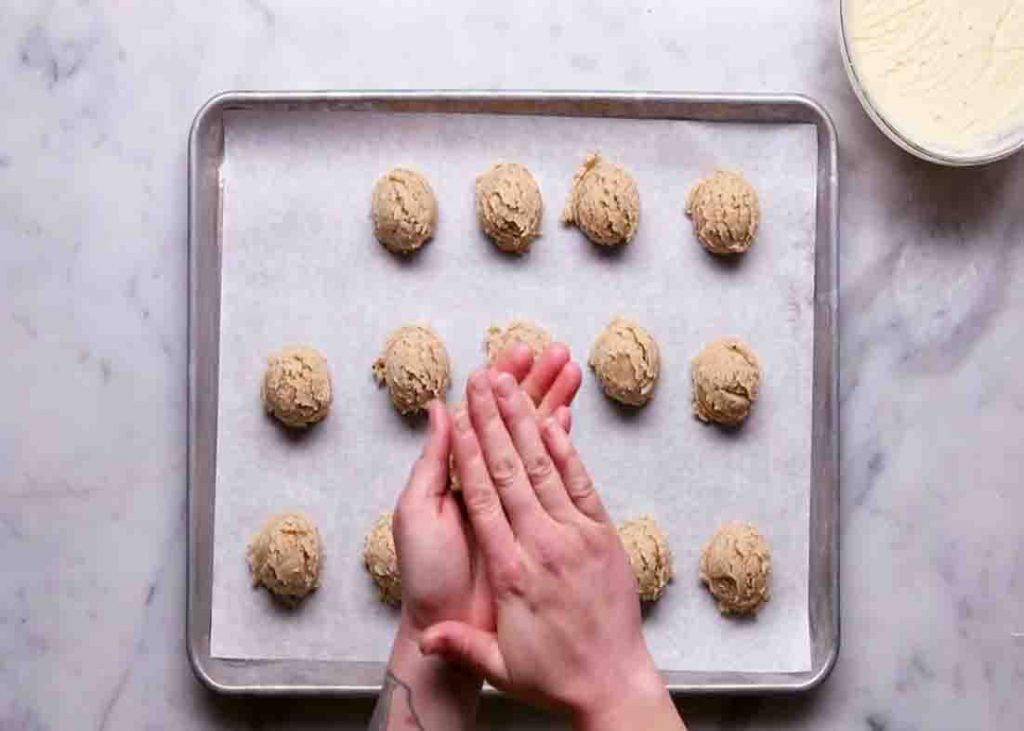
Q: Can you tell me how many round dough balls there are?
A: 13